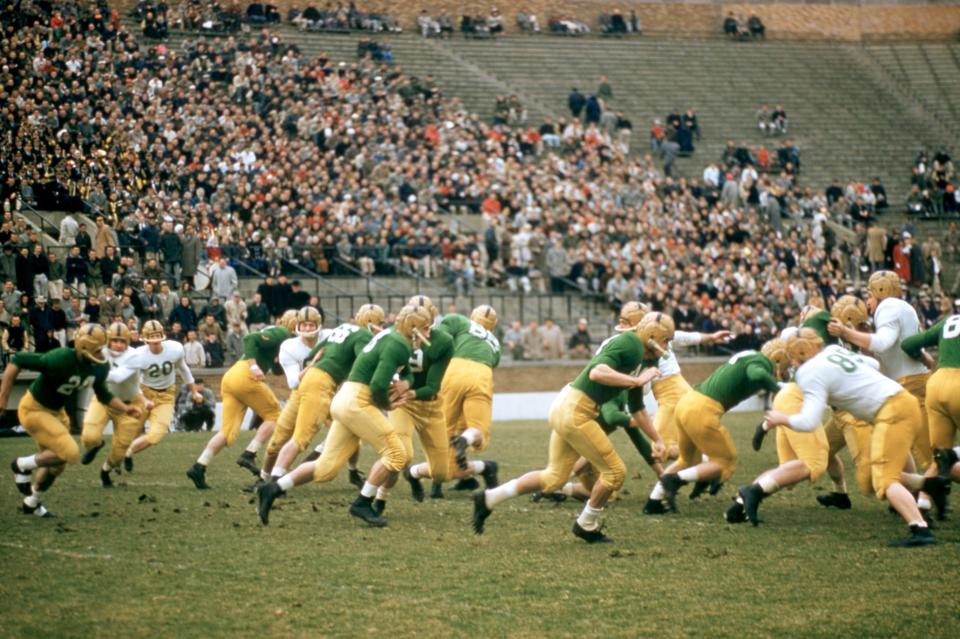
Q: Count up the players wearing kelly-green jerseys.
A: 11